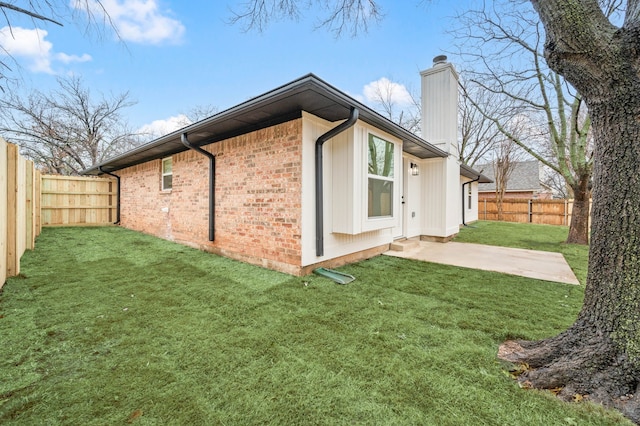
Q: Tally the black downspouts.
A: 4